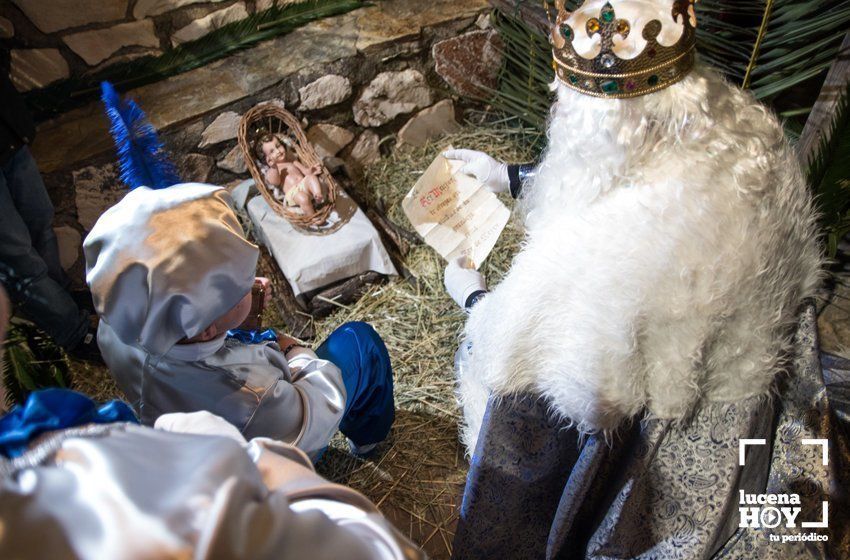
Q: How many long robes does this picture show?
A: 1